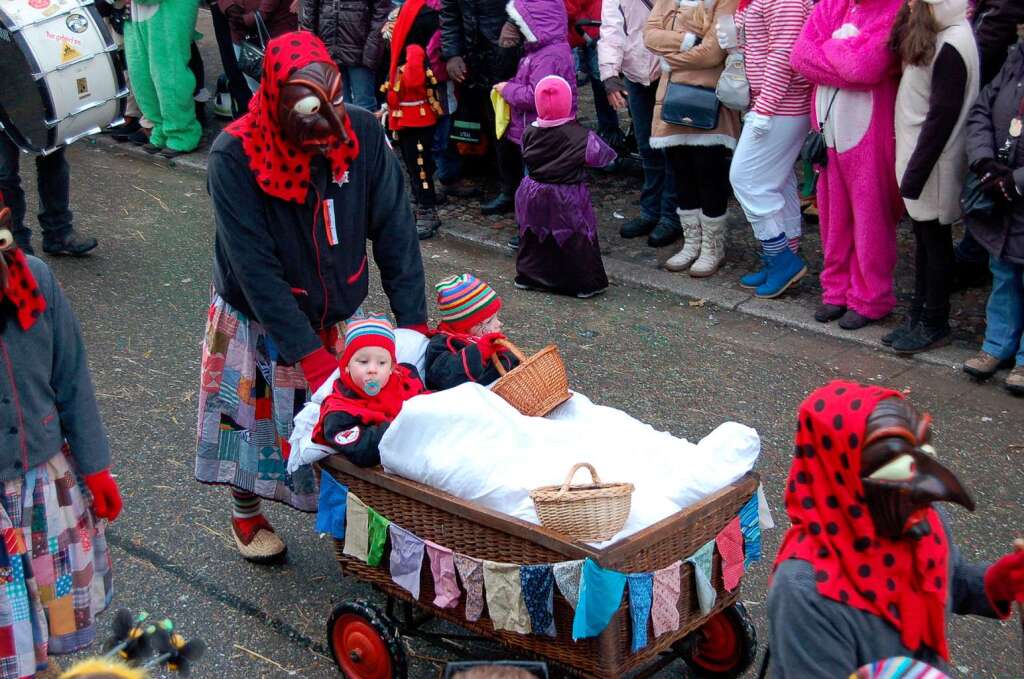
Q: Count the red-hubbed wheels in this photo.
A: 2